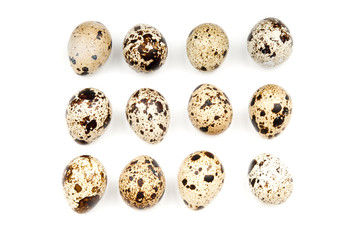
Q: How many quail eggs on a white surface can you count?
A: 12